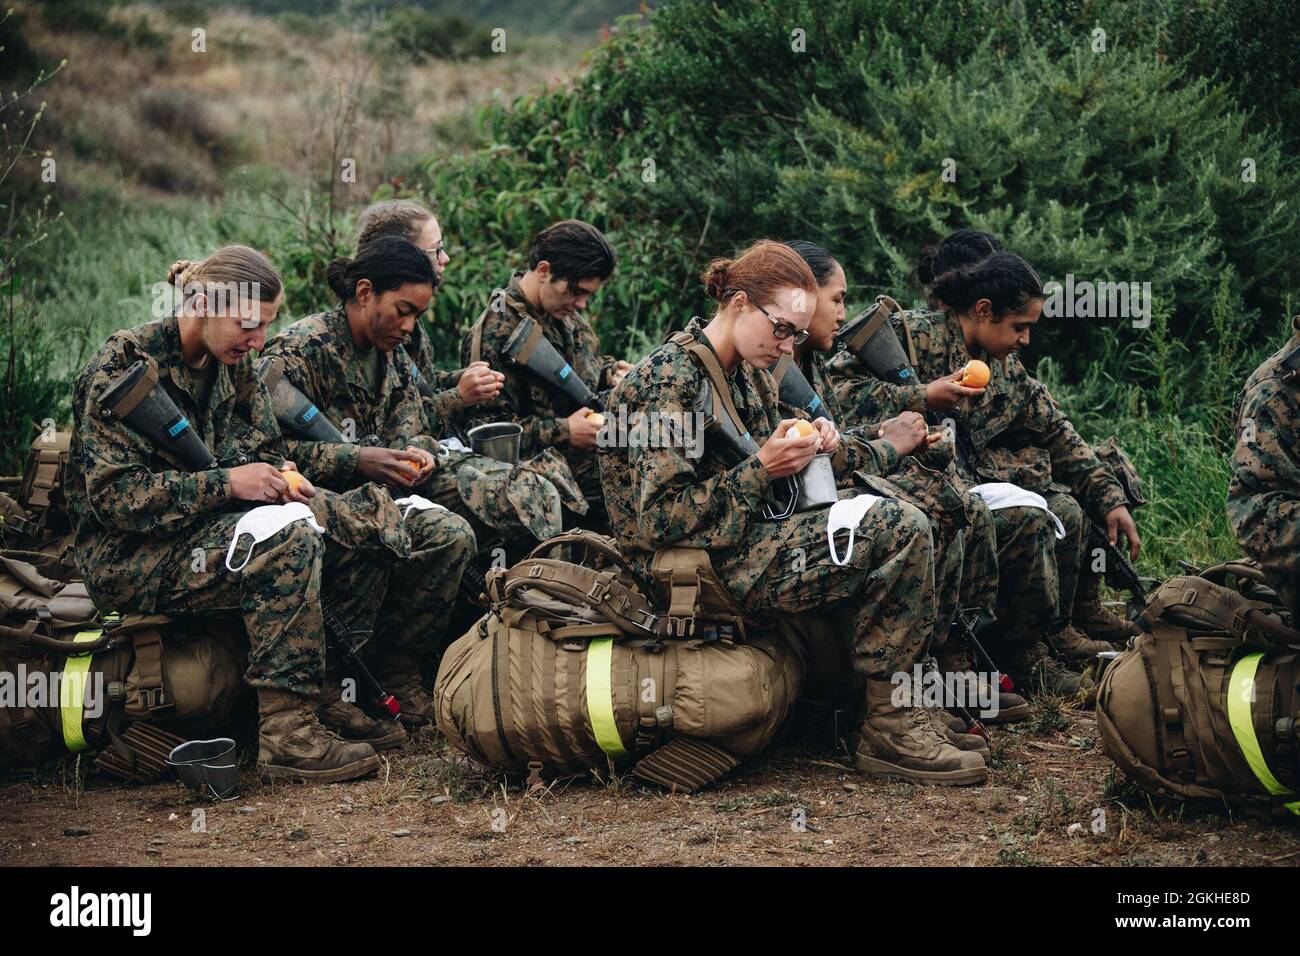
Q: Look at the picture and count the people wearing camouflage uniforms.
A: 9